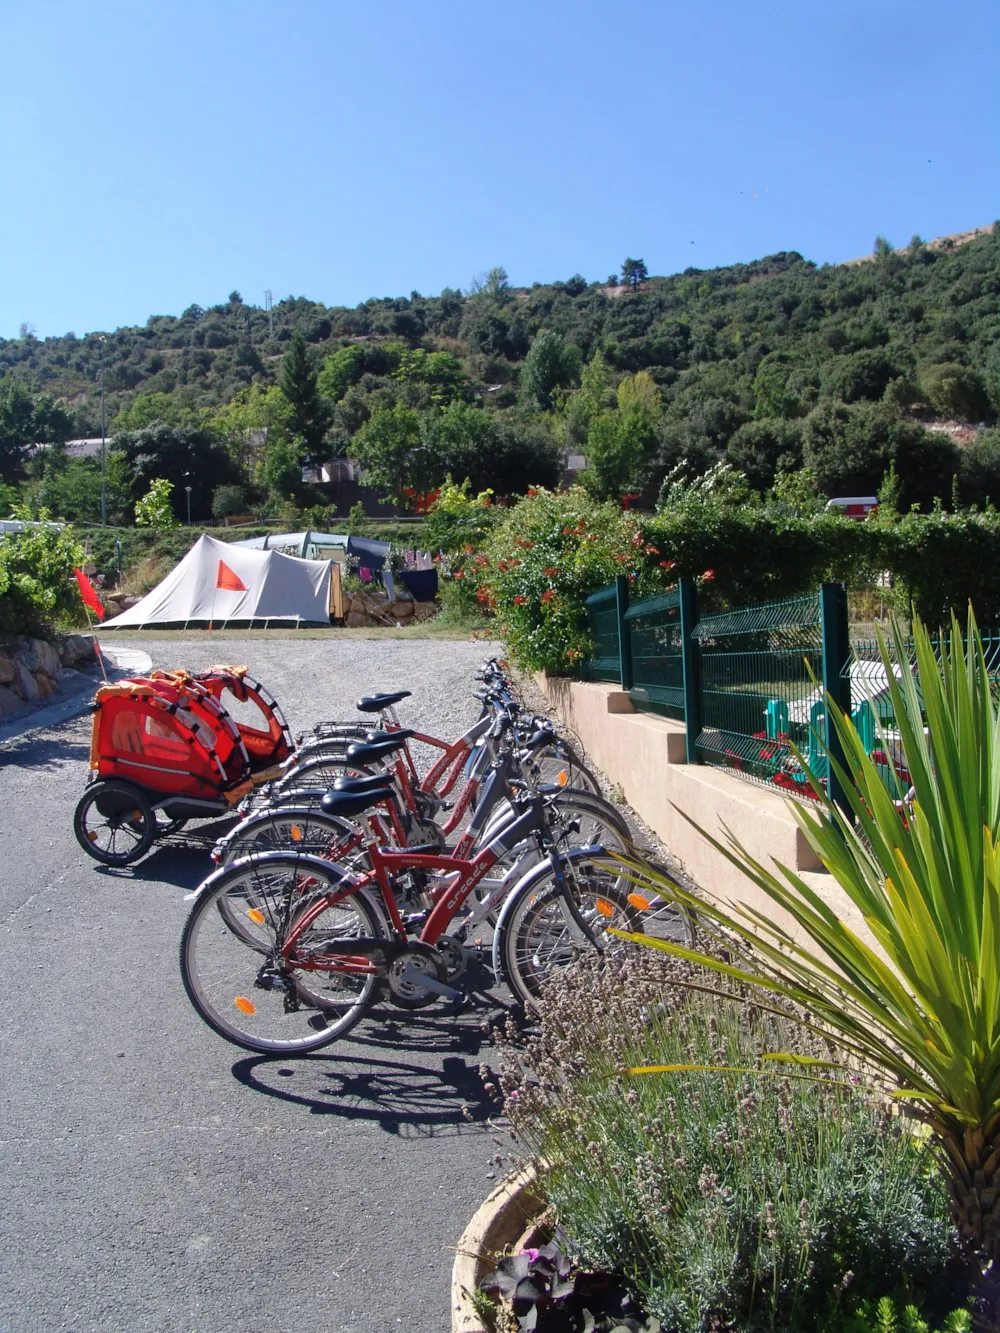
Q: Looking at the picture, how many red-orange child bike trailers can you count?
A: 2